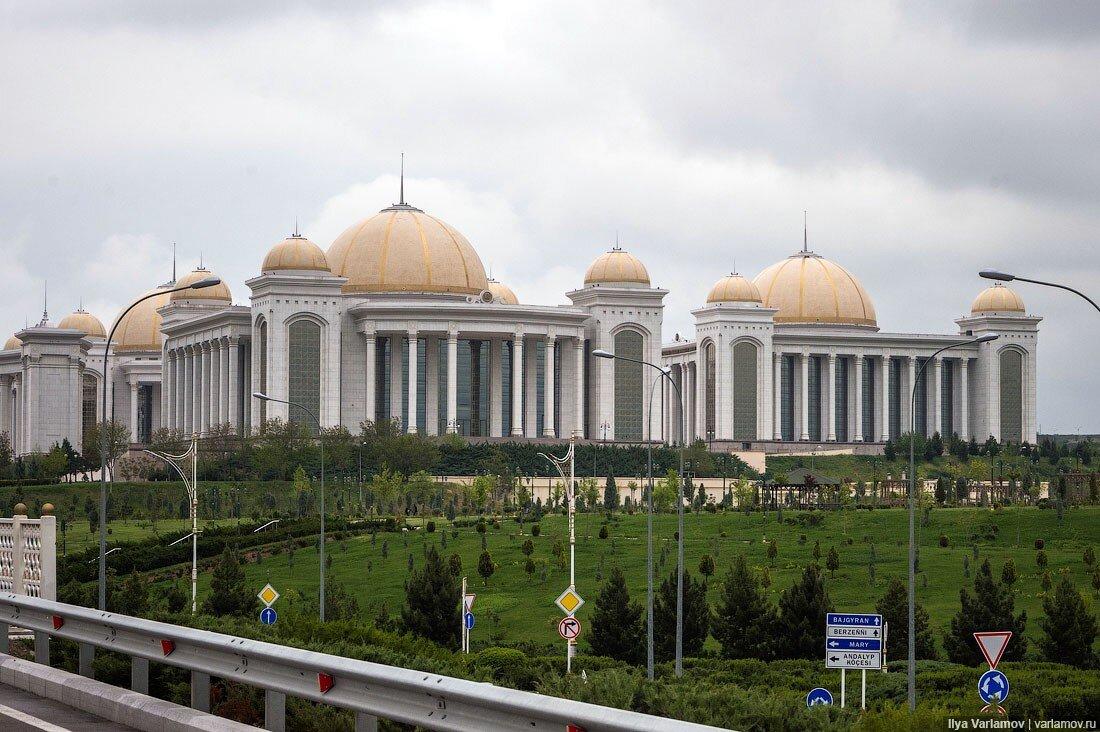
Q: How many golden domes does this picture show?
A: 11